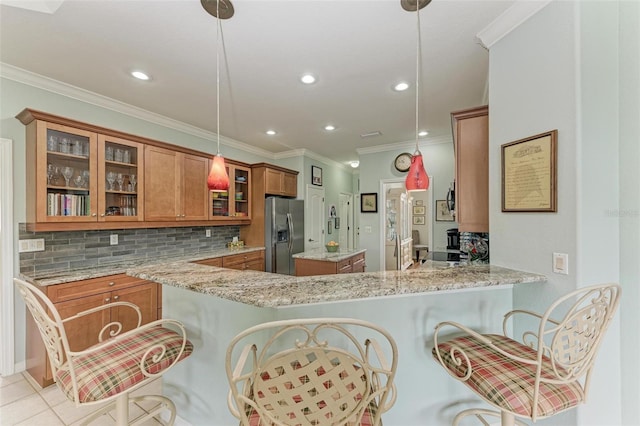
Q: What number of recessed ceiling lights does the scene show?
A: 6